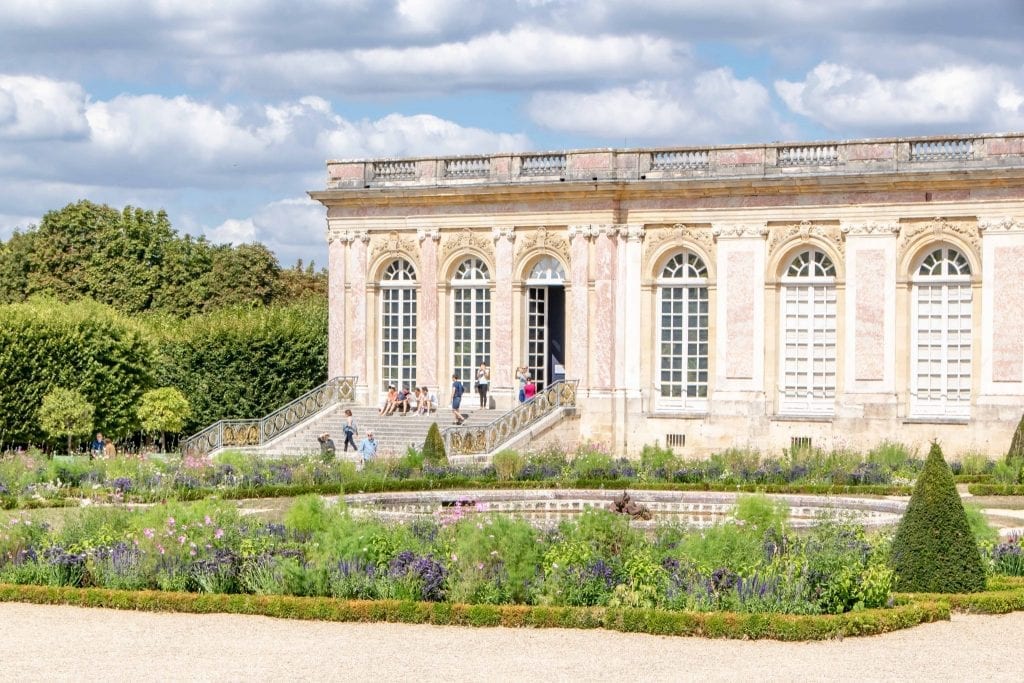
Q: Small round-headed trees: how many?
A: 2